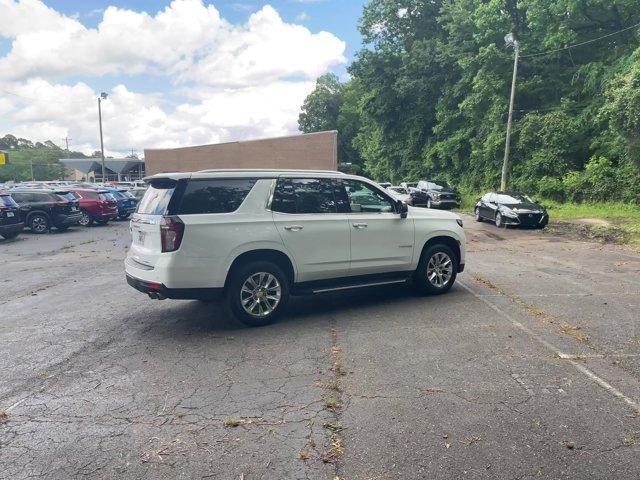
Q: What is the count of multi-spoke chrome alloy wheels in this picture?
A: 2